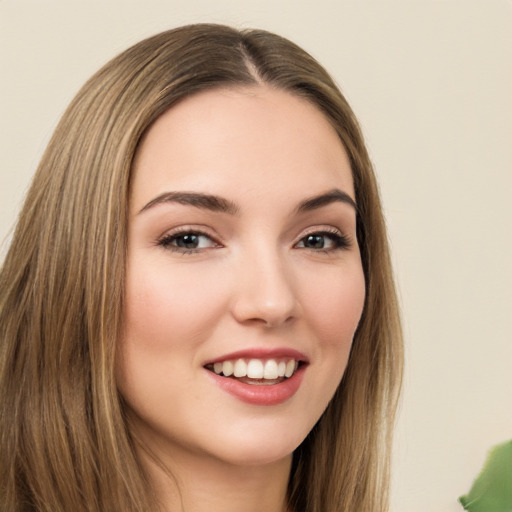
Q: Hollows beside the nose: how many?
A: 2